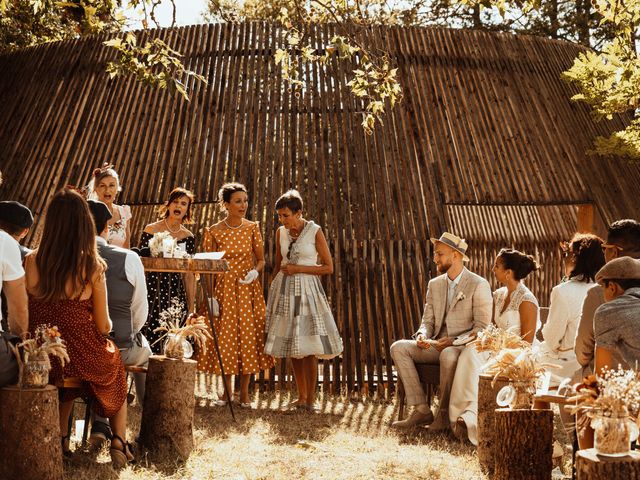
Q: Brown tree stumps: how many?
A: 5